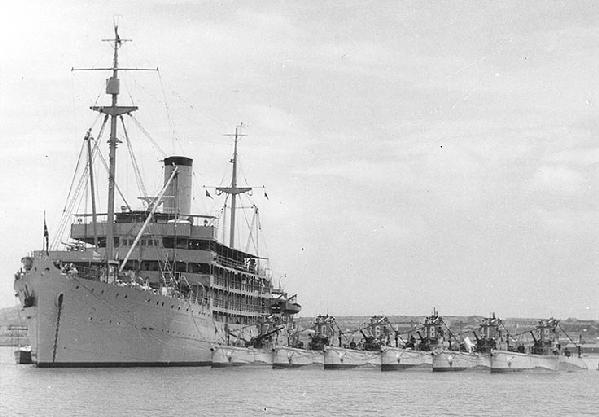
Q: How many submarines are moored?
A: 6